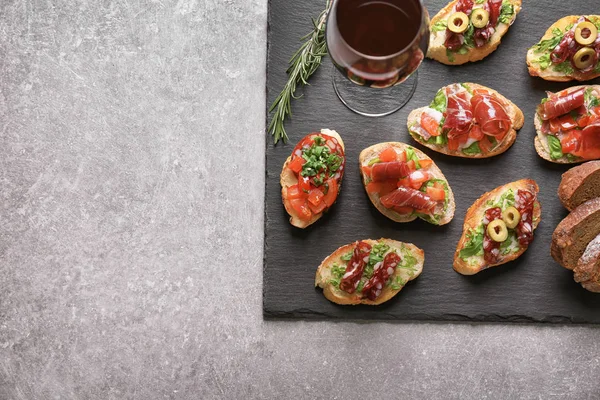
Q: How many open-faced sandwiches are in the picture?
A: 8